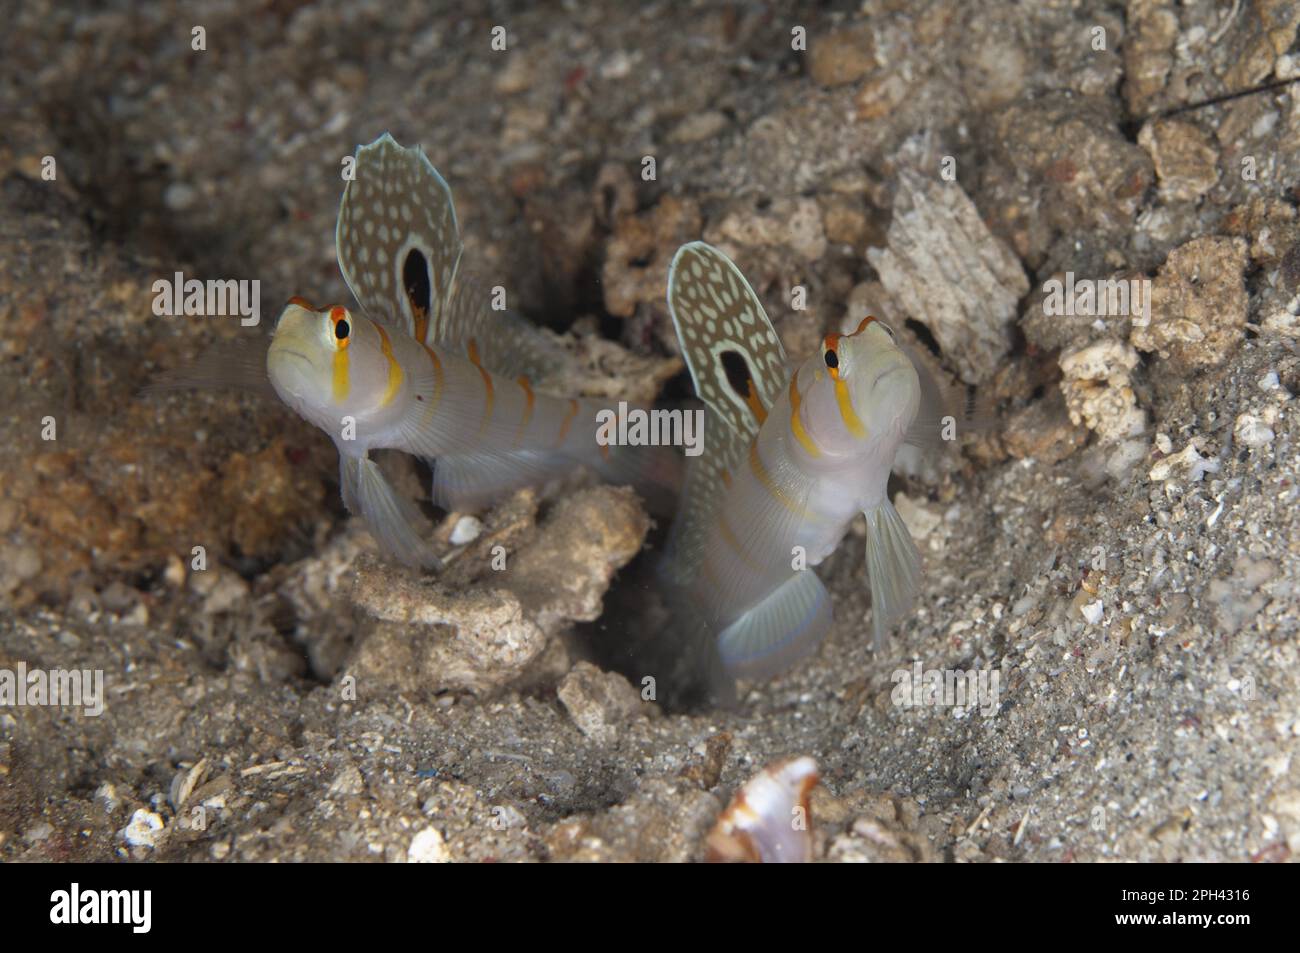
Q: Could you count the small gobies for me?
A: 2